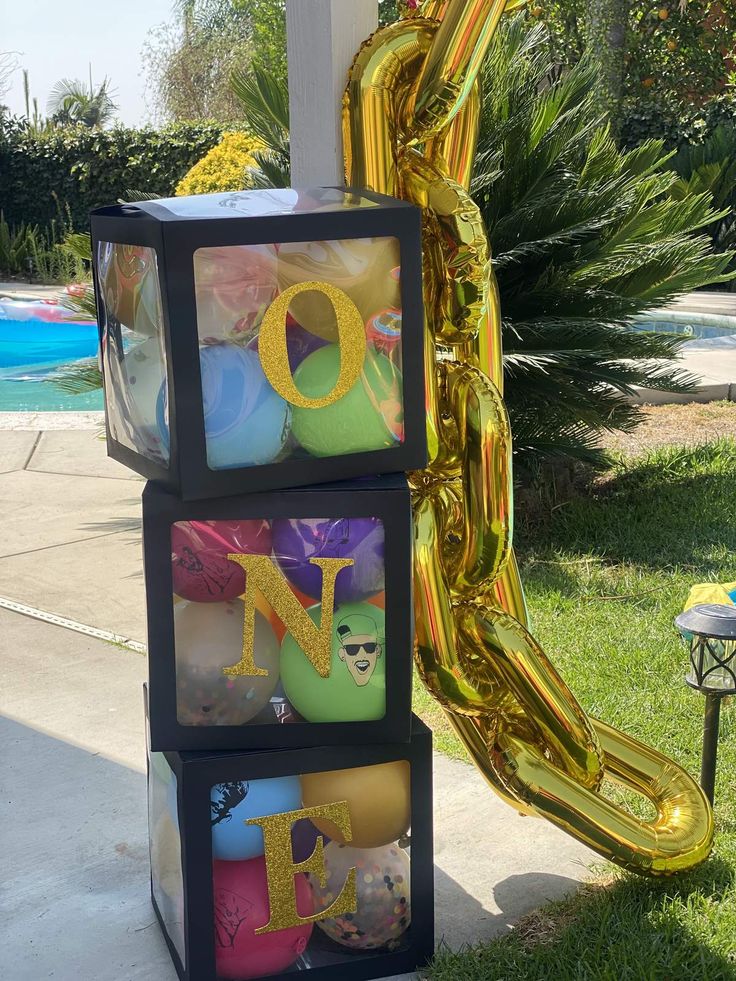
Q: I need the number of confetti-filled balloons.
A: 2